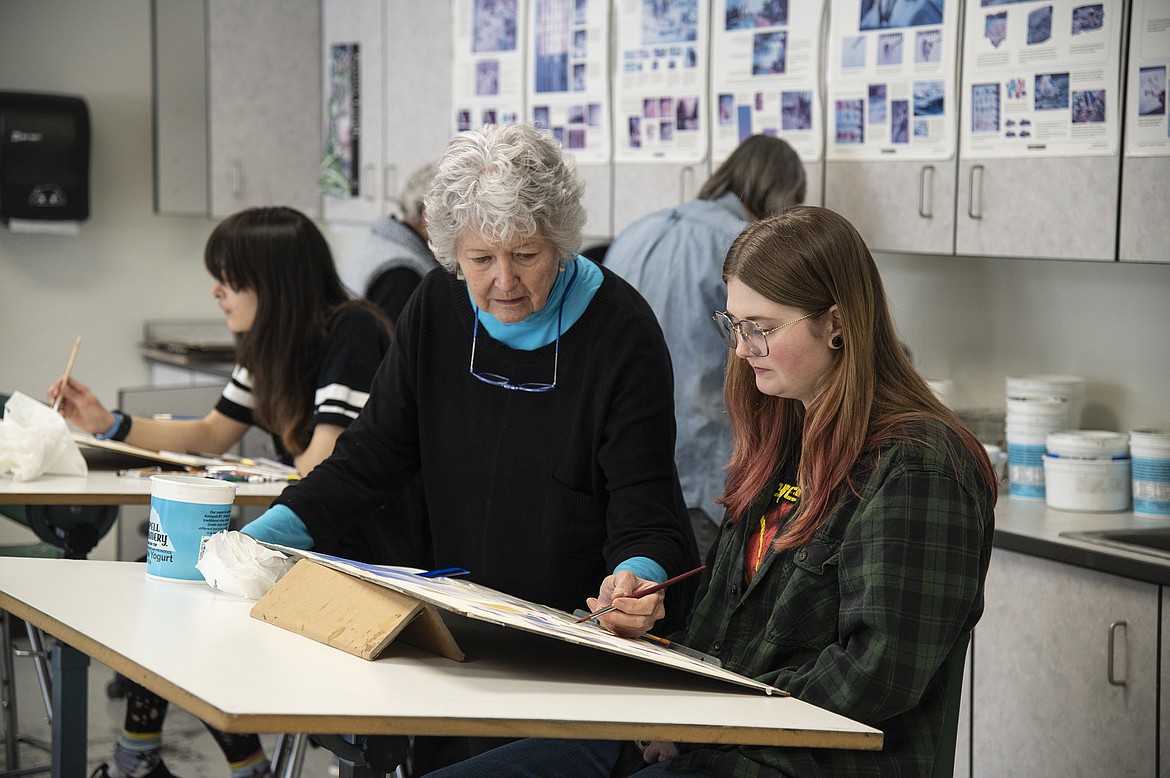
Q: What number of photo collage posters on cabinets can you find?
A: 7